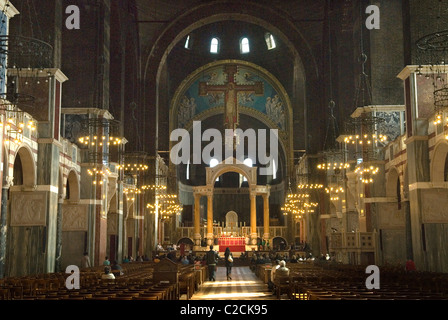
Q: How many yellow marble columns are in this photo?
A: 4